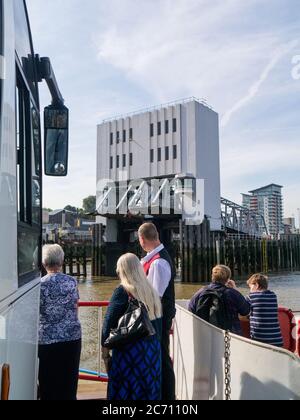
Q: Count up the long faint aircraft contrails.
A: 1